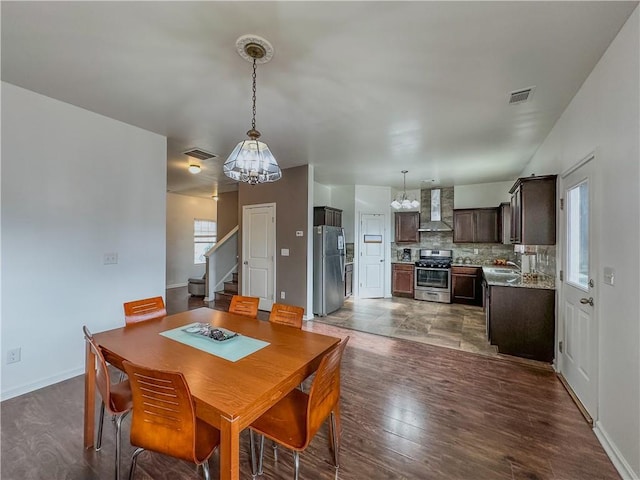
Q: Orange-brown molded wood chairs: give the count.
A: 6